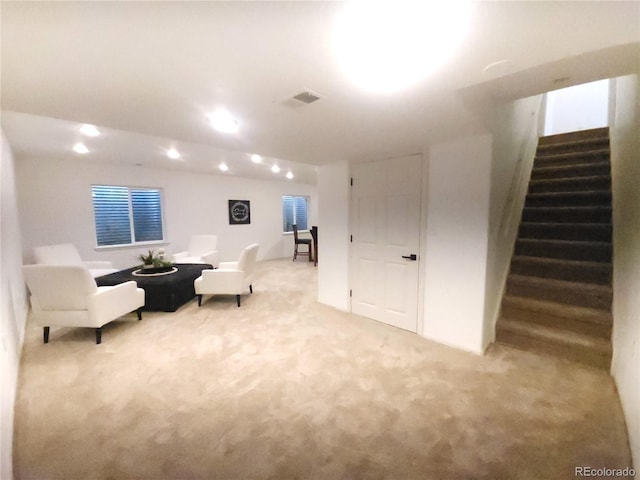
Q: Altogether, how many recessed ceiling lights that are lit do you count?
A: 9